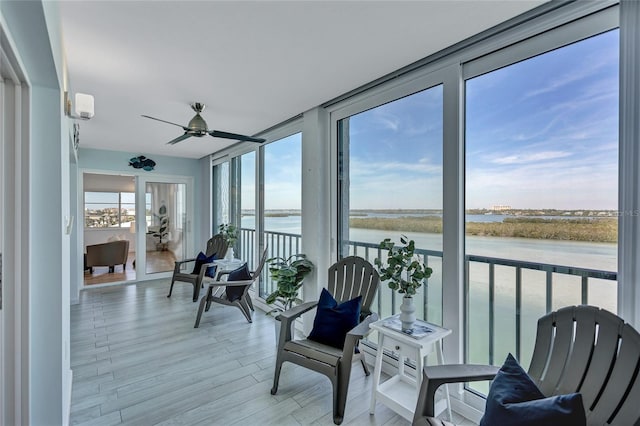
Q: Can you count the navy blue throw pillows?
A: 4